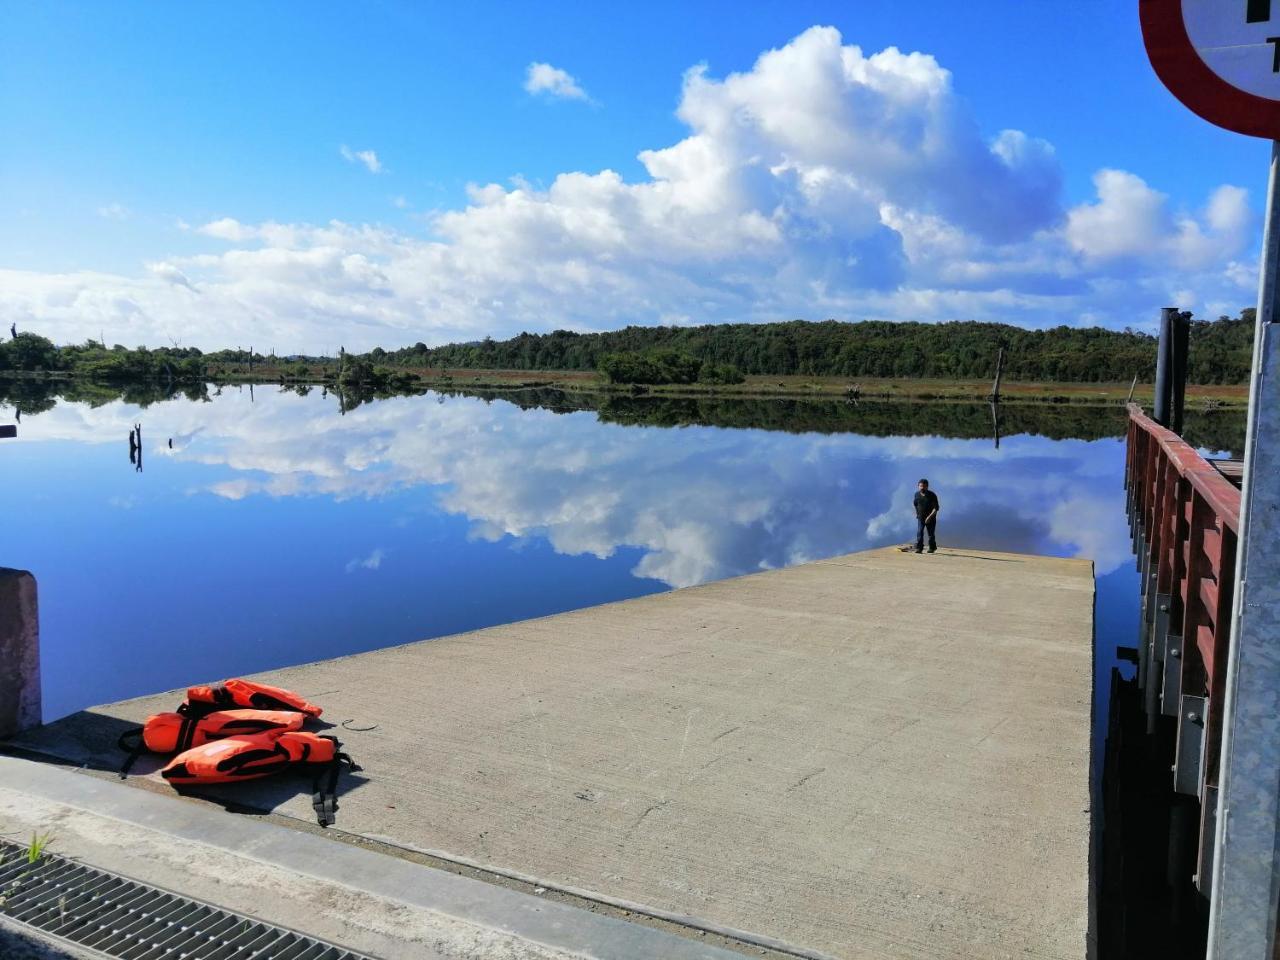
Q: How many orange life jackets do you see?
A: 3